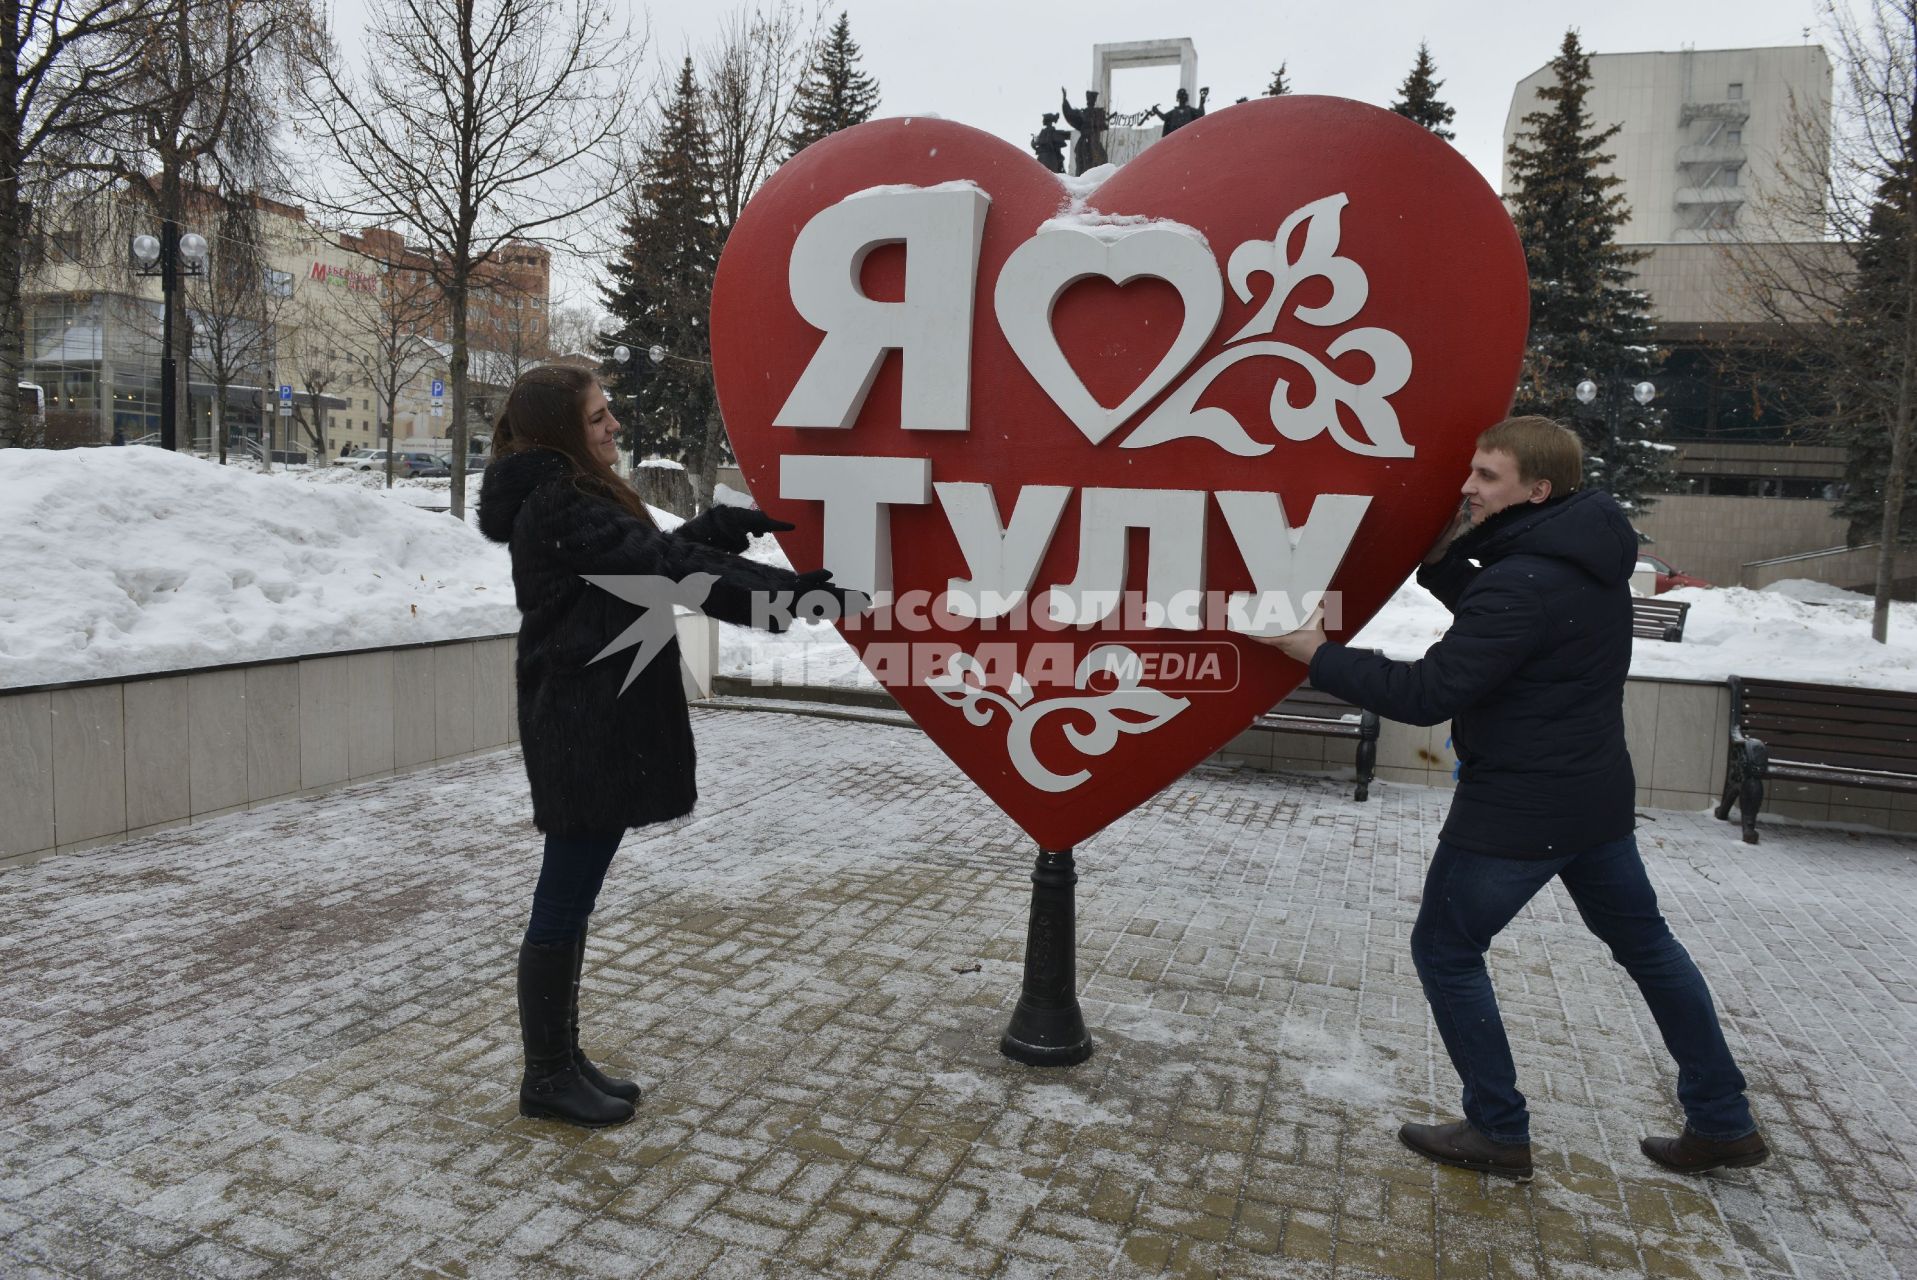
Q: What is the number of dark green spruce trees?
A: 6